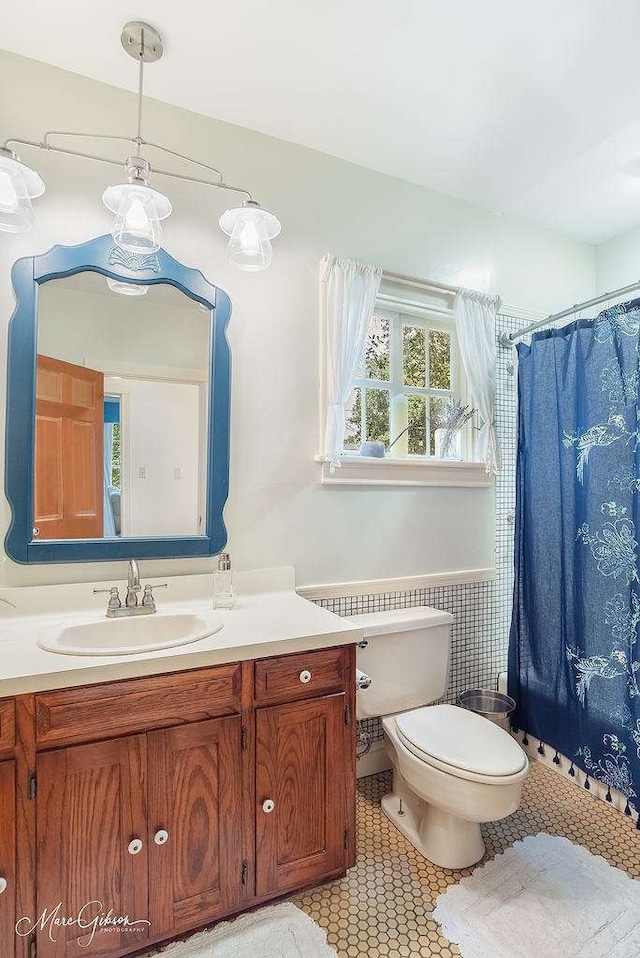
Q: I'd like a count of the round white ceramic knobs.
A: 5